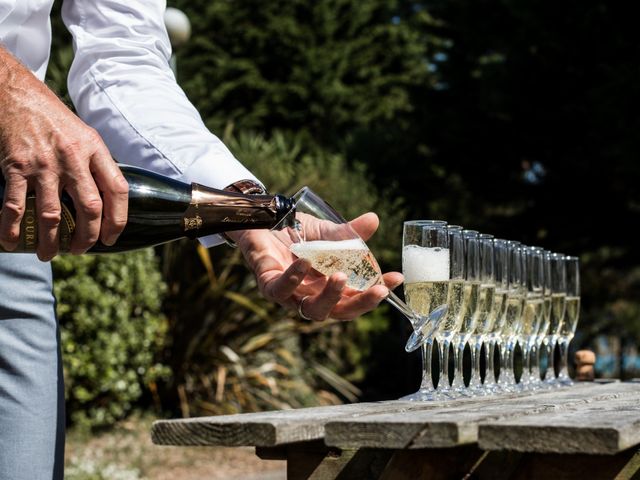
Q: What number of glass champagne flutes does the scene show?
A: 12